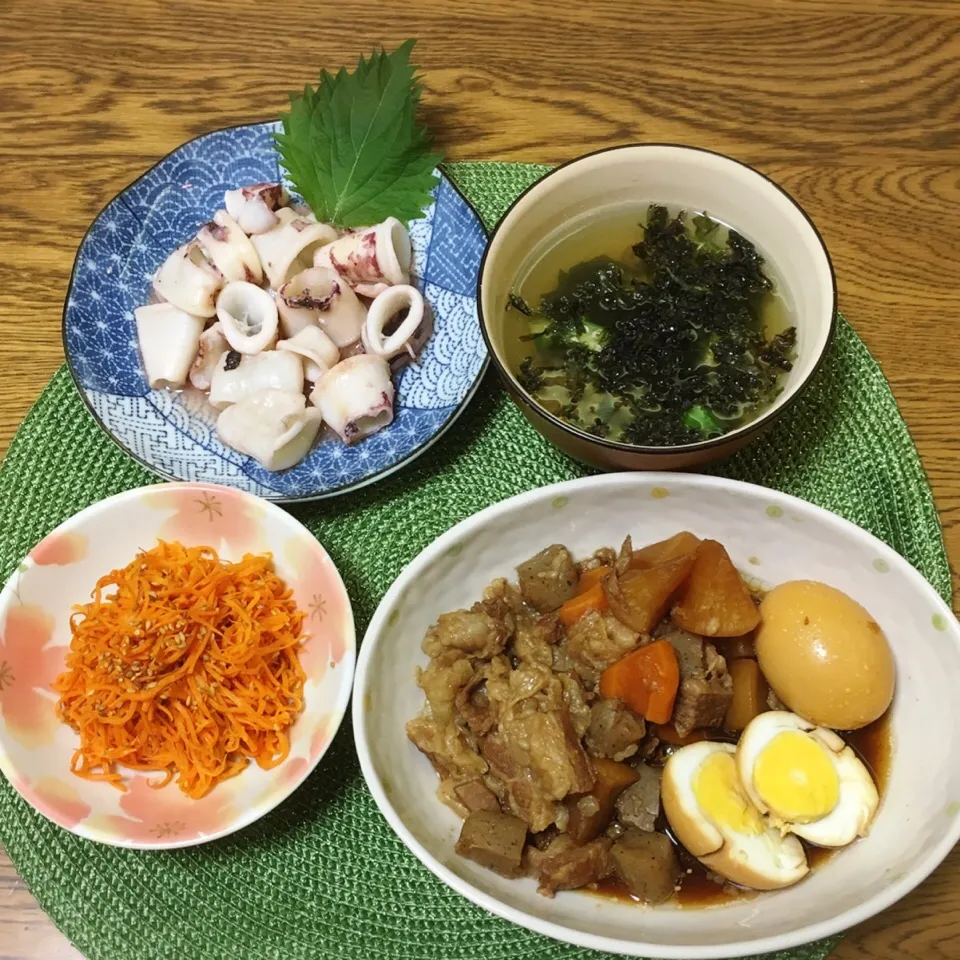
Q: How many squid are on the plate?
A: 14